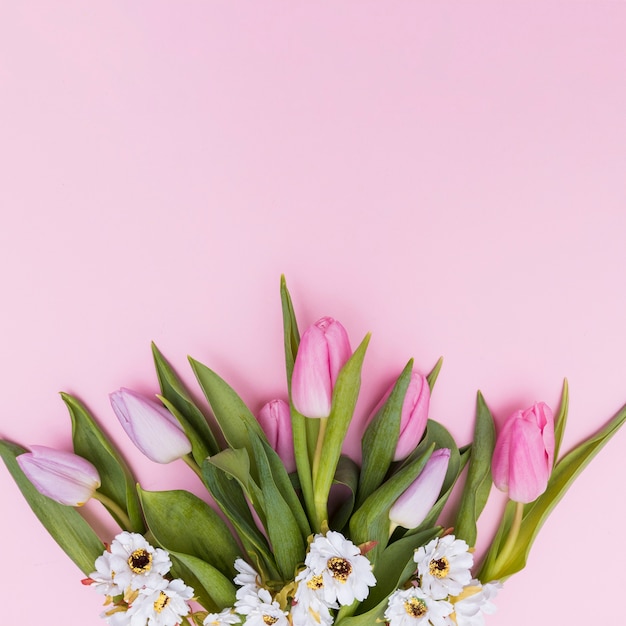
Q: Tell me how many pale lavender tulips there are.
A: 3